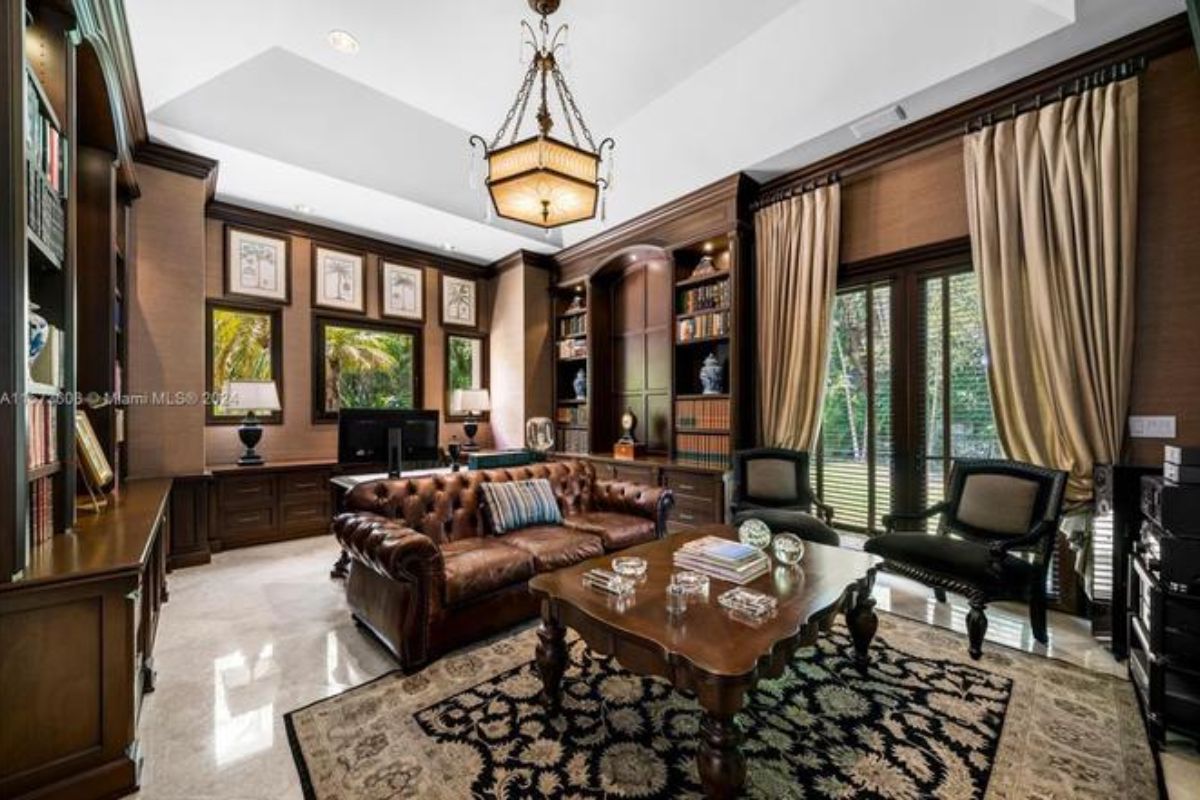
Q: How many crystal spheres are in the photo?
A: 2